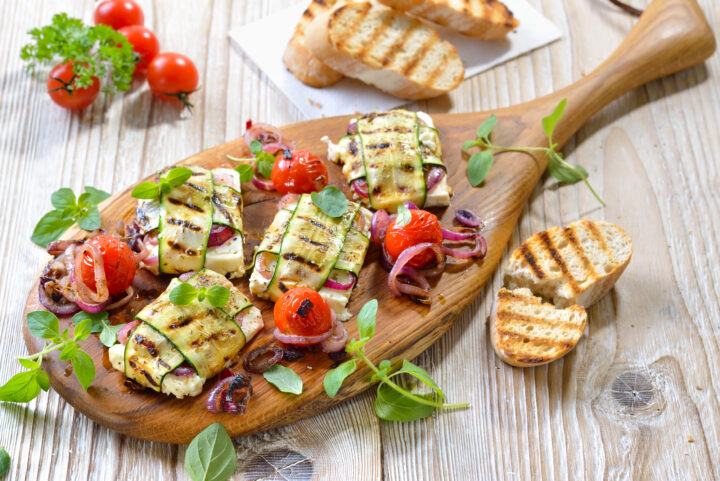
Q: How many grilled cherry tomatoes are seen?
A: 4